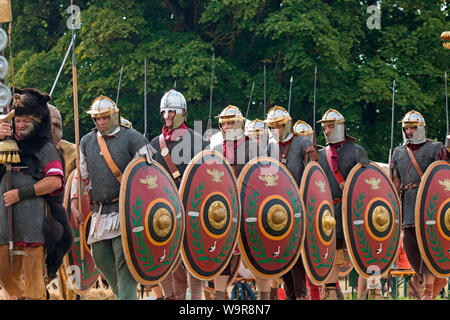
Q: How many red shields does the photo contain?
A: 7